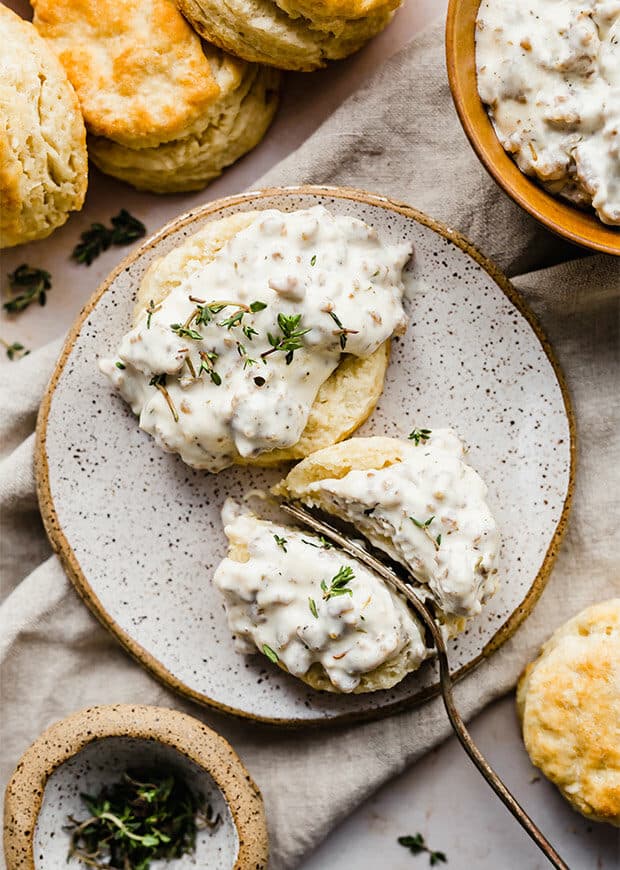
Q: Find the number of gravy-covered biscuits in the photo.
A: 2